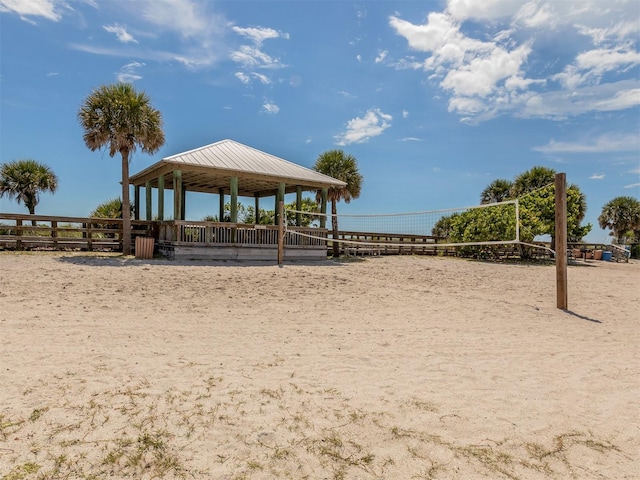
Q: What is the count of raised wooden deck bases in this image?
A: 1